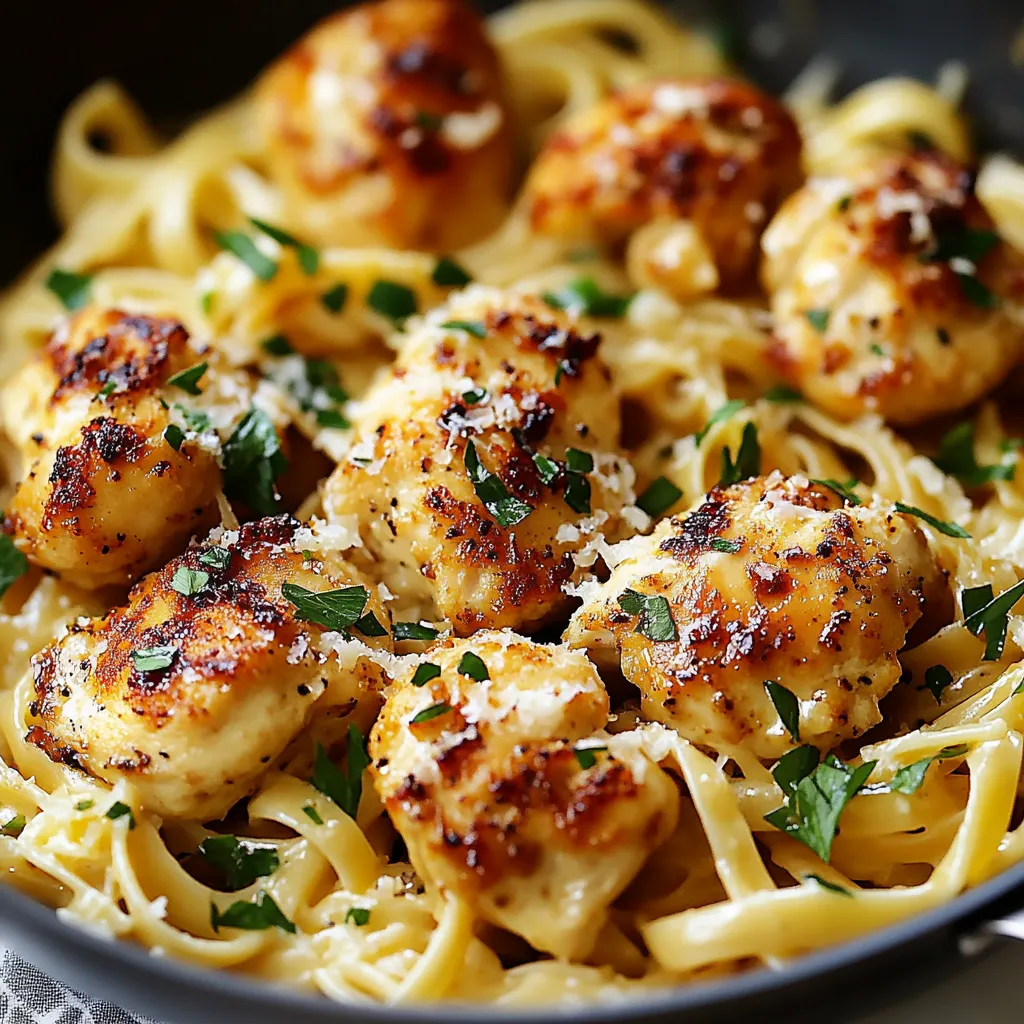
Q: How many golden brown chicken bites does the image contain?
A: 8